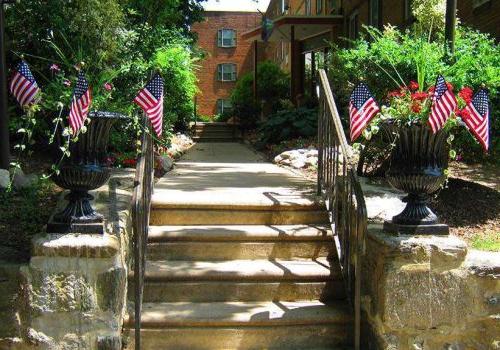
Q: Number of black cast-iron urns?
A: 2